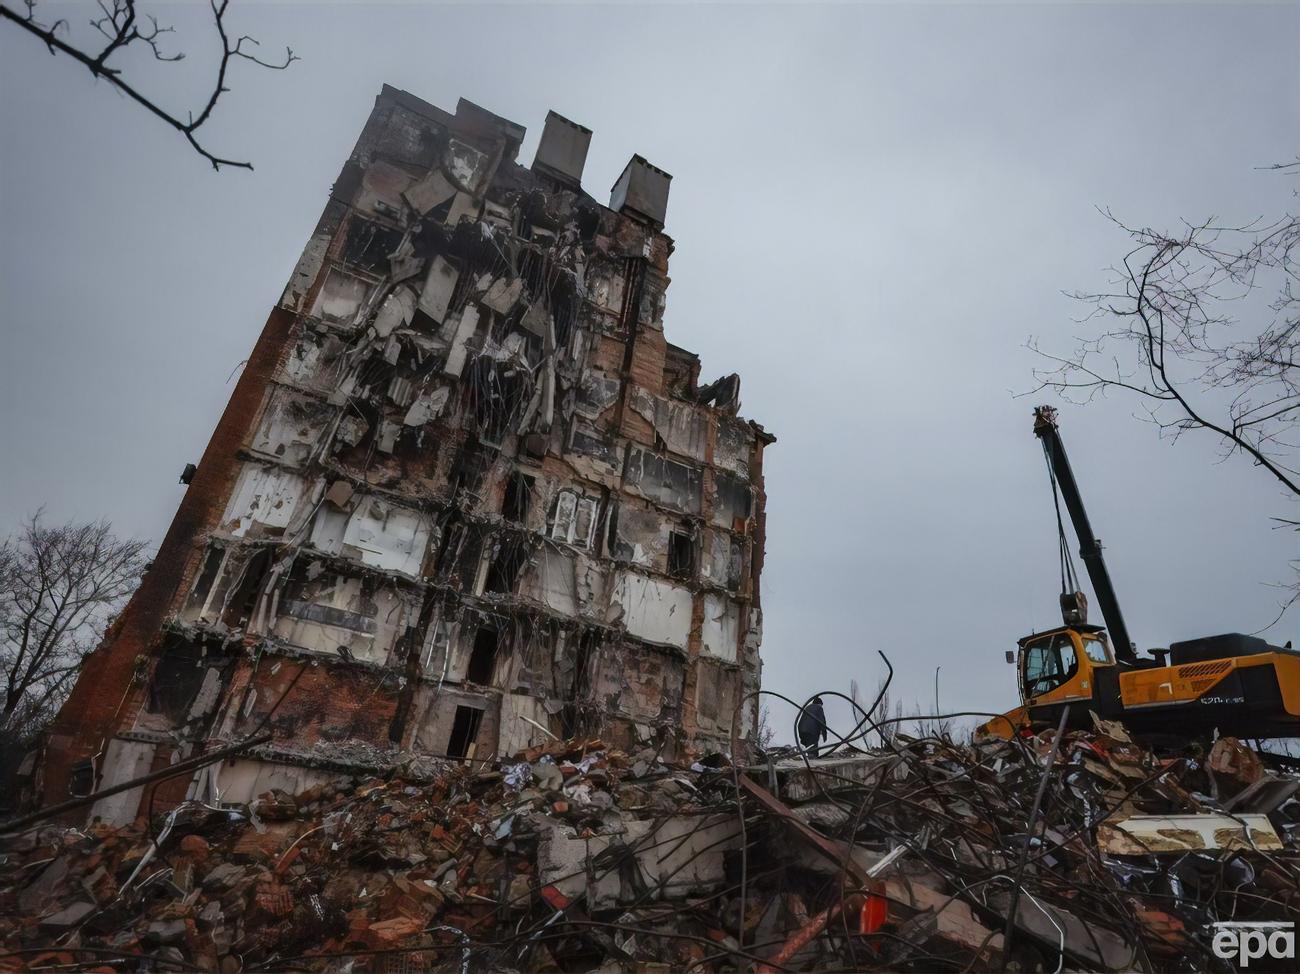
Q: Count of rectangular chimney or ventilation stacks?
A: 2